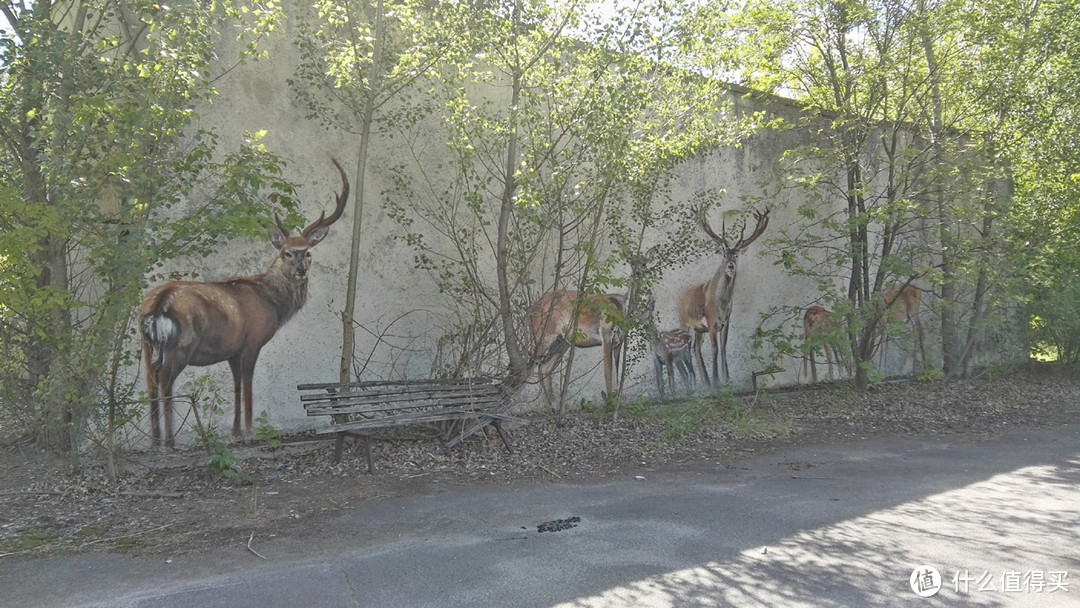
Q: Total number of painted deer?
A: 6